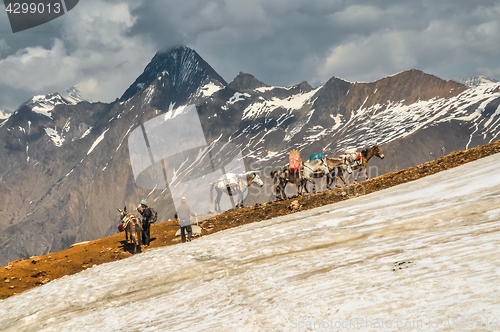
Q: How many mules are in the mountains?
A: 5